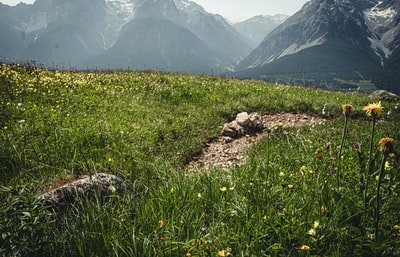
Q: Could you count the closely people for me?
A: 0